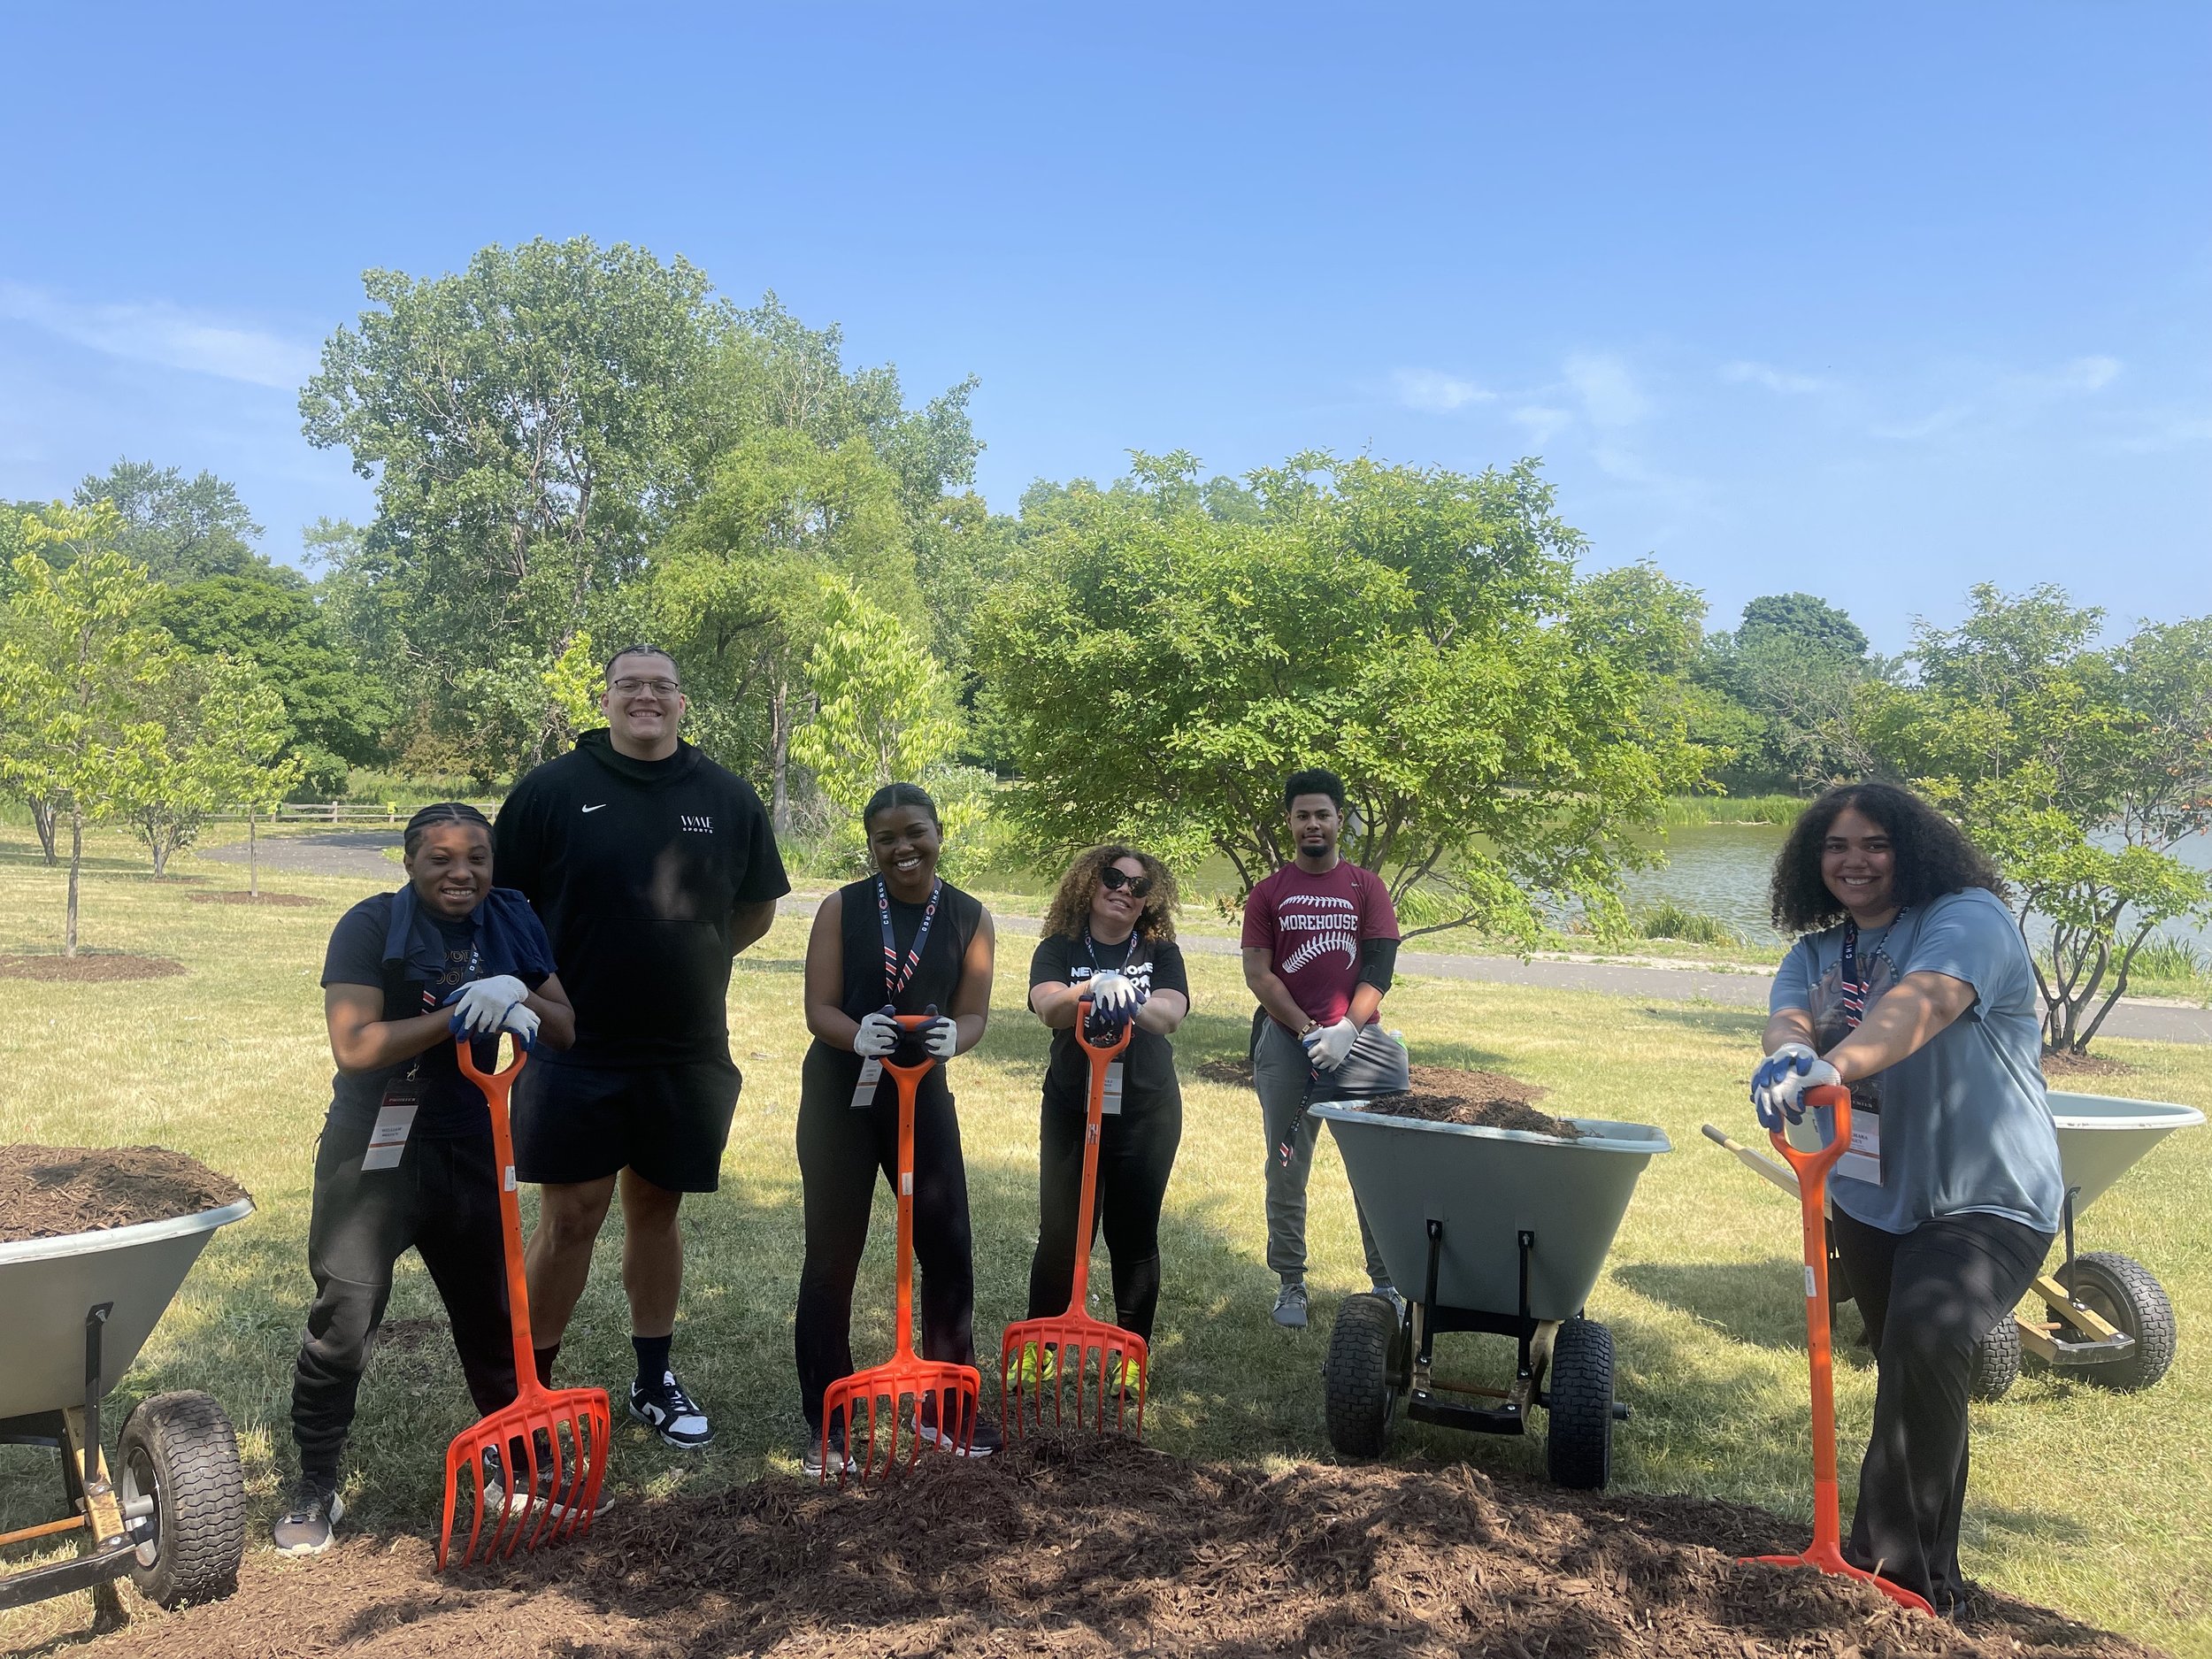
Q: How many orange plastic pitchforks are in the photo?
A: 4